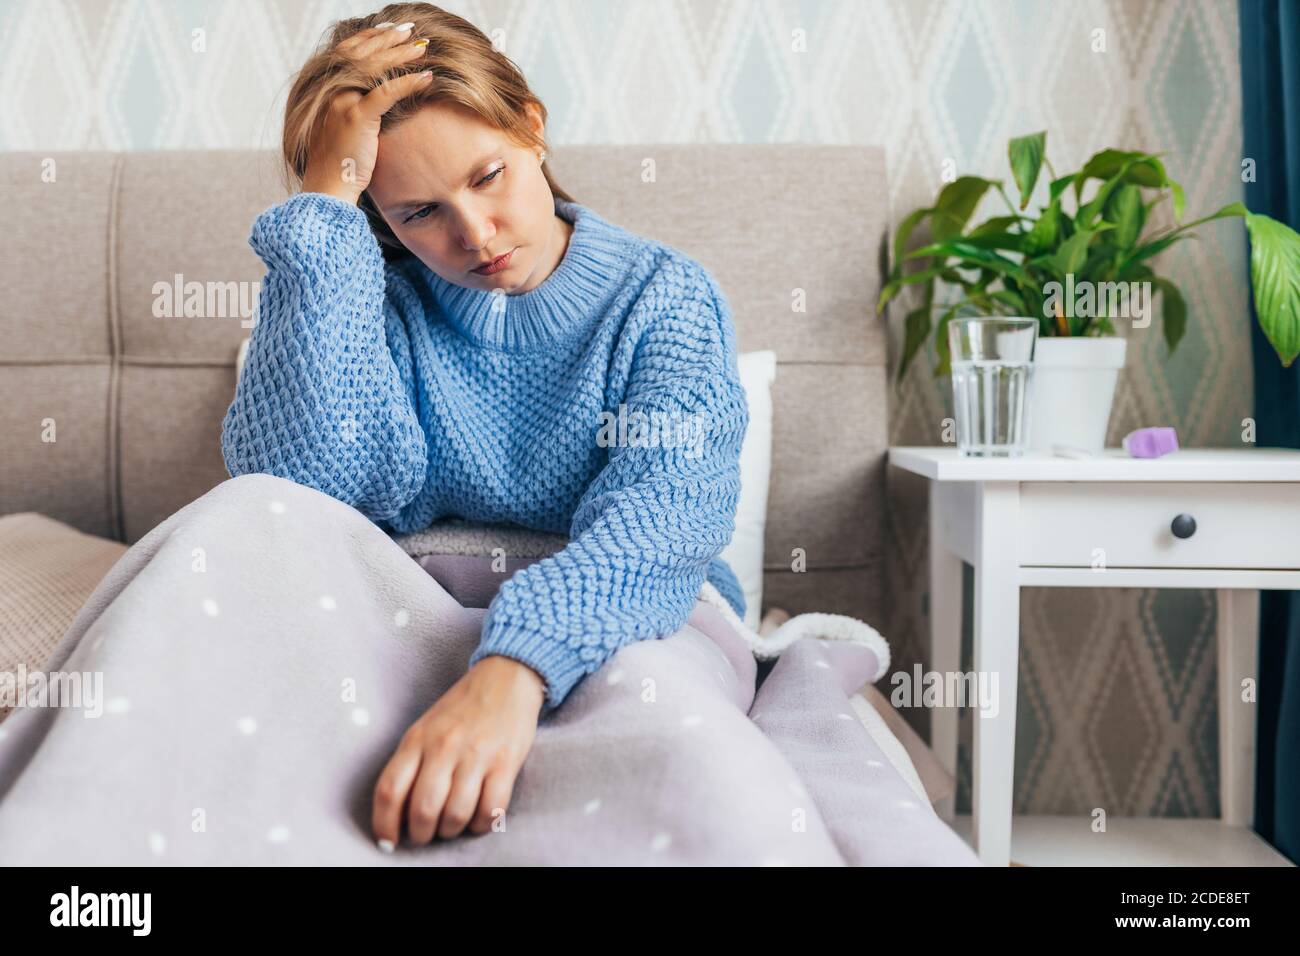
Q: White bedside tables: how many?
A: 1